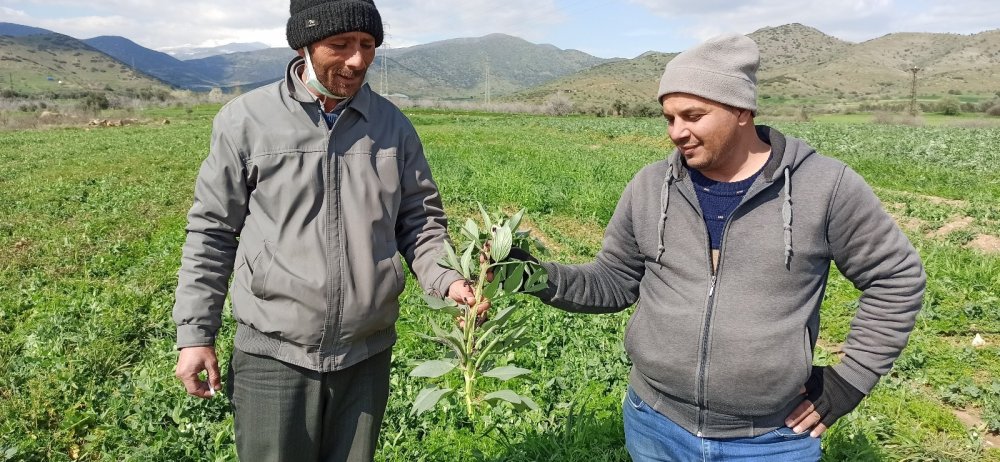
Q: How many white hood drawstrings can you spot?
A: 2